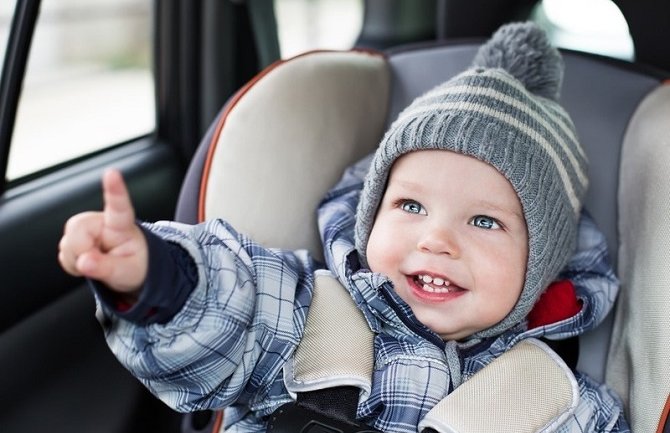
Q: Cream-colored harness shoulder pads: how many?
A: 2